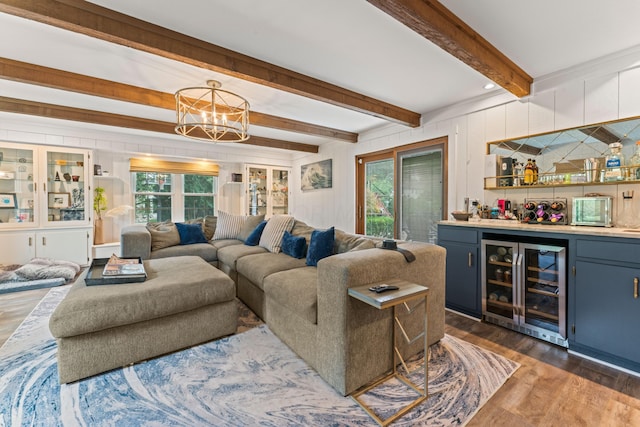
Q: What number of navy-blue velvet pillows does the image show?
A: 4